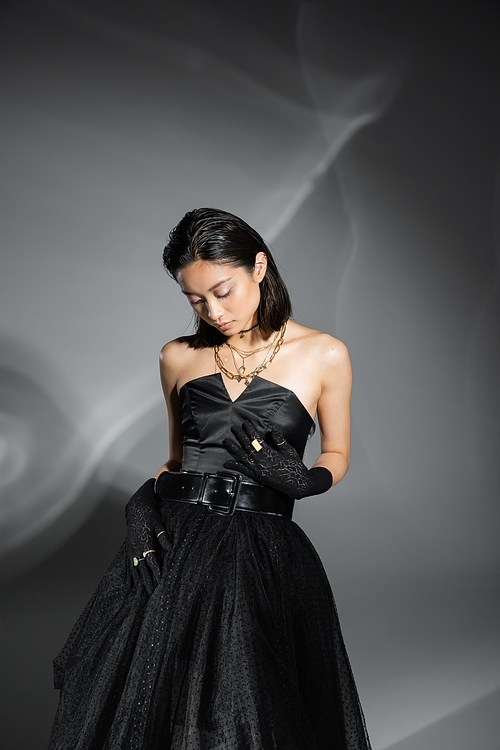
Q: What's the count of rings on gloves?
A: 5